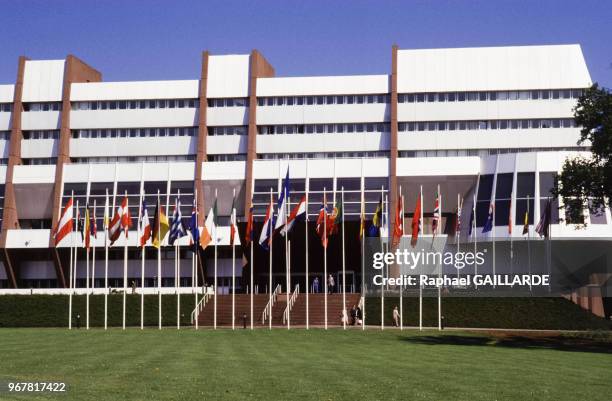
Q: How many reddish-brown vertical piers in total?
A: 5